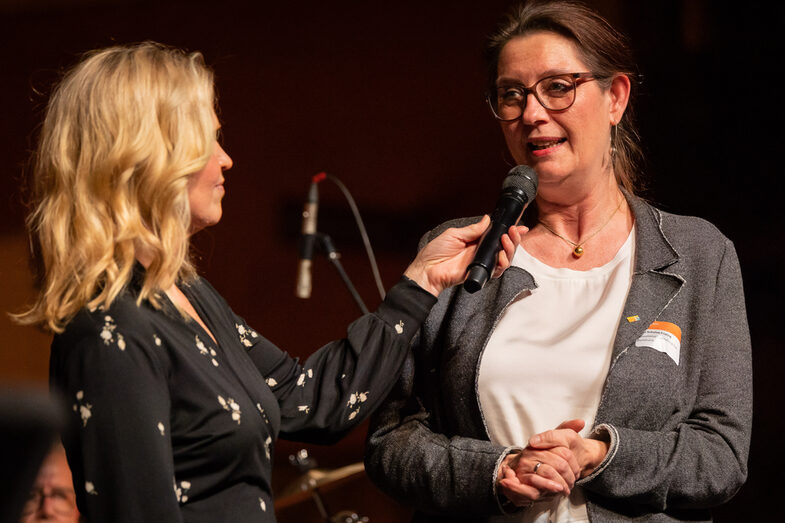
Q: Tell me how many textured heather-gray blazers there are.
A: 1